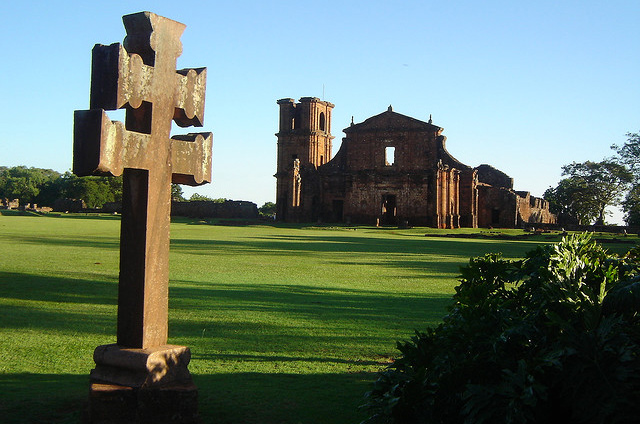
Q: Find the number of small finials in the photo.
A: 3